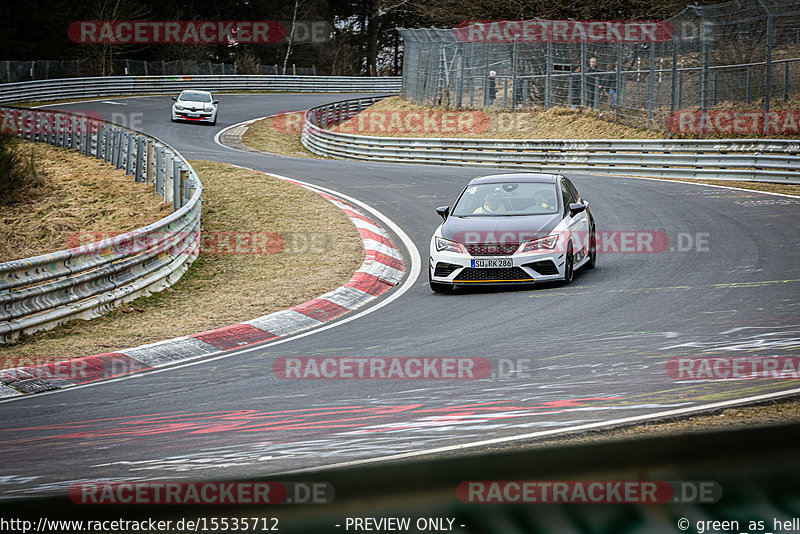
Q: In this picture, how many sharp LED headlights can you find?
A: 2